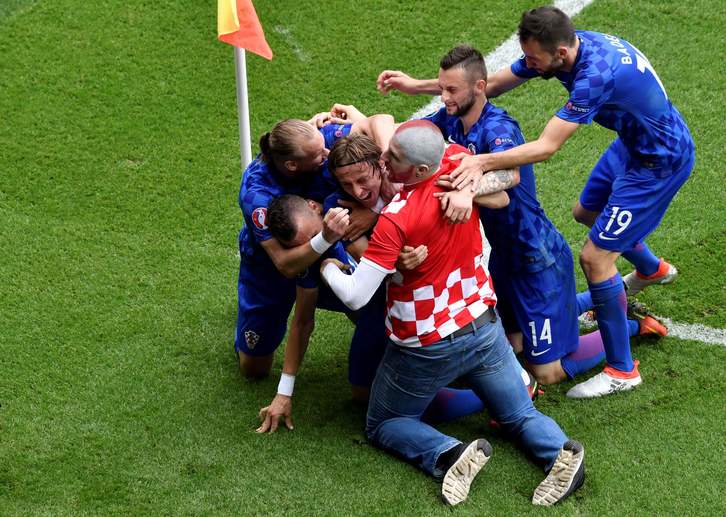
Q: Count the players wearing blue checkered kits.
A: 5